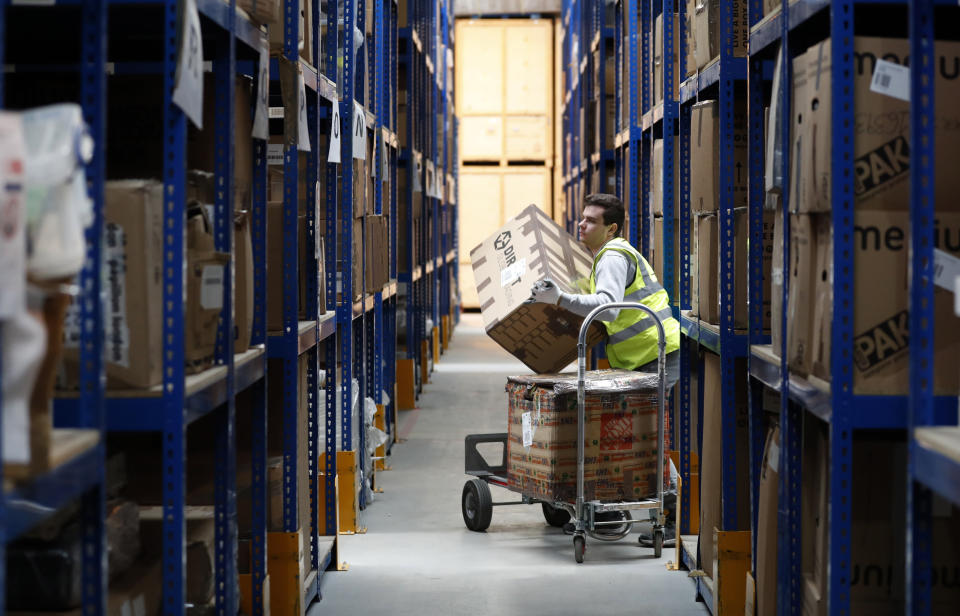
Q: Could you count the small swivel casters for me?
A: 2